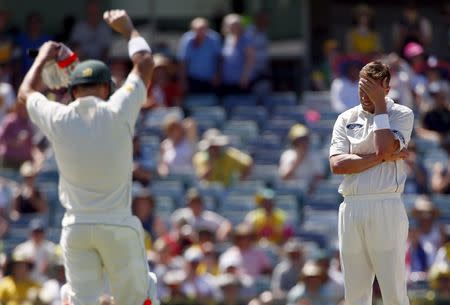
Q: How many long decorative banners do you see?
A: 0